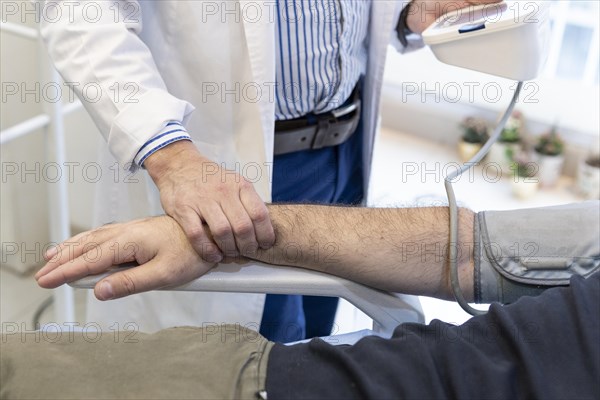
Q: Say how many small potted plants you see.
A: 5